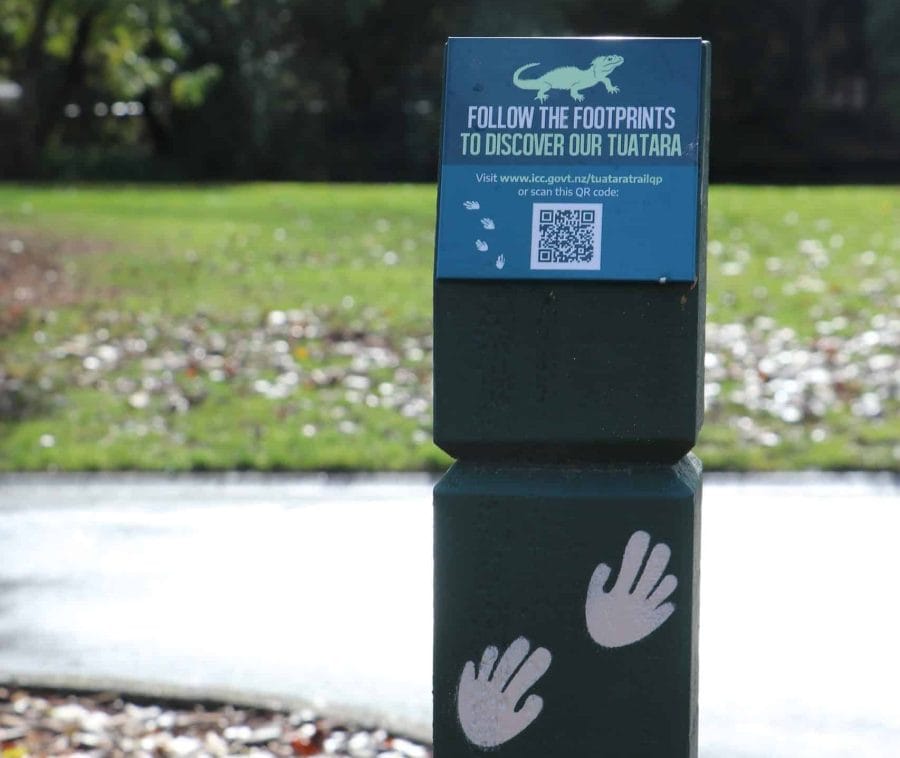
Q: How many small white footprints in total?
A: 4